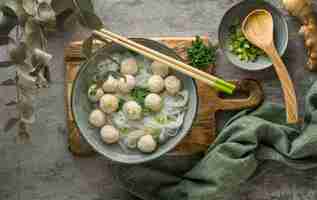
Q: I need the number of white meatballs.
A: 13